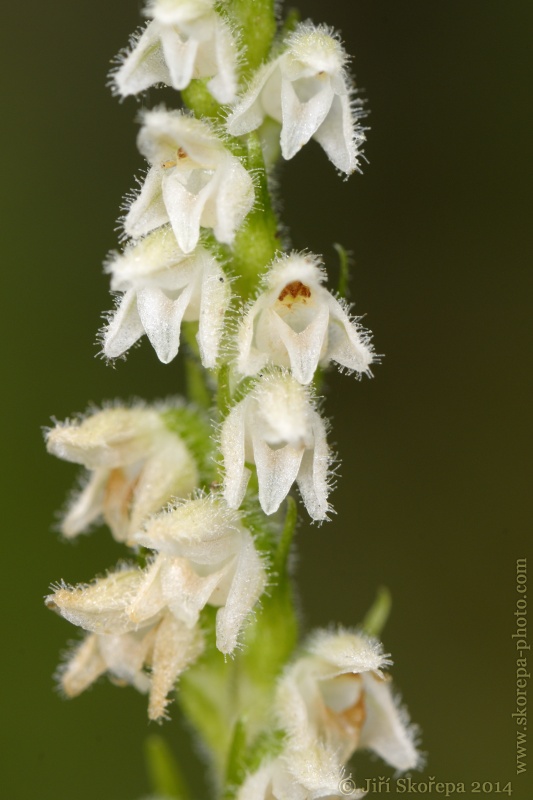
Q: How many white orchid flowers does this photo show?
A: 11